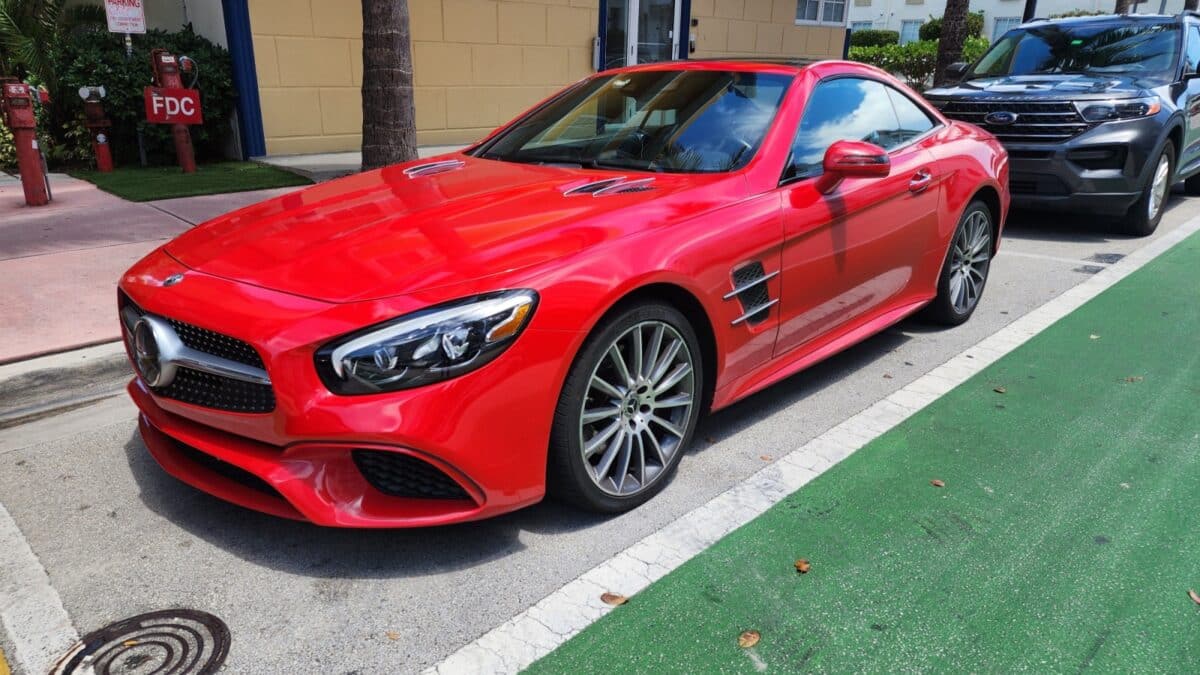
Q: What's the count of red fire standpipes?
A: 3